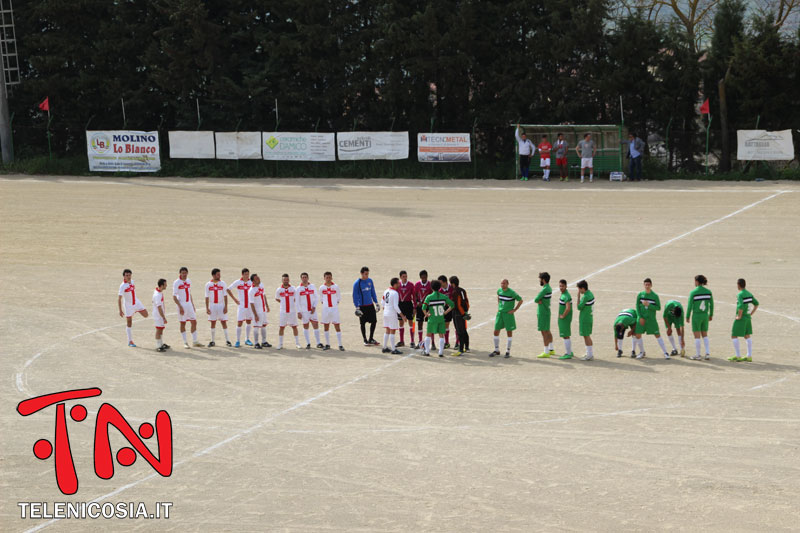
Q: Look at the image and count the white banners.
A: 7